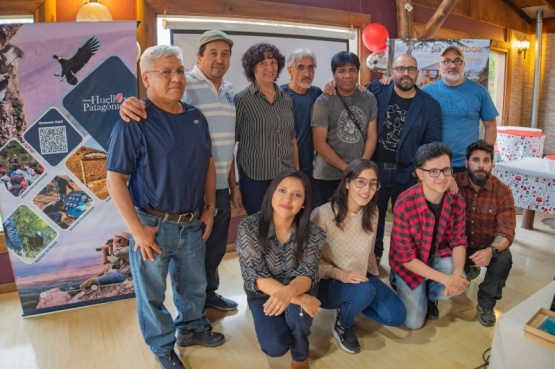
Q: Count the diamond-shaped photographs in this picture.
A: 4